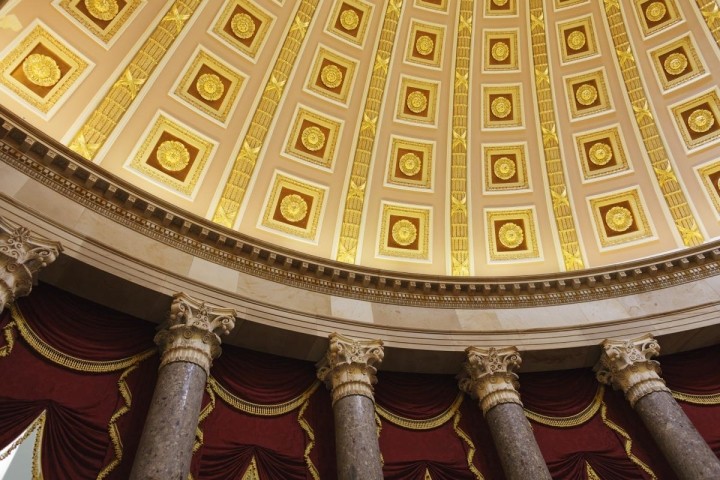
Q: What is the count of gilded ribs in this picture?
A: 7